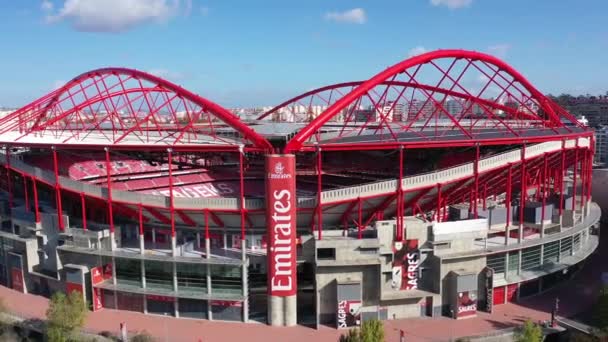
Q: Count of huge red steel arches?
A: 4